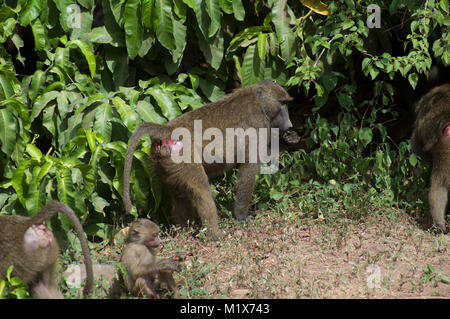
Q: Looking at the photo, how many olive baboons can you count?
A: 4